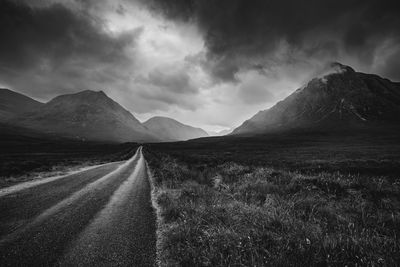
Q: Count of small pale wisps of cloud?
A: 1